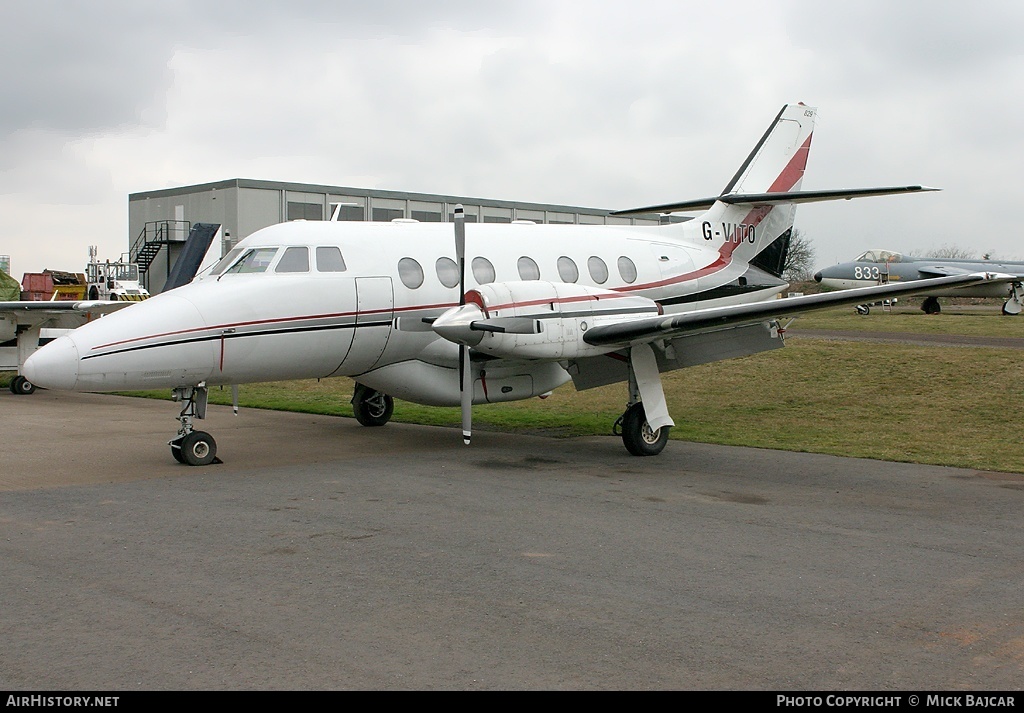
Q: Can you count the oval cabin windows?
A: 7